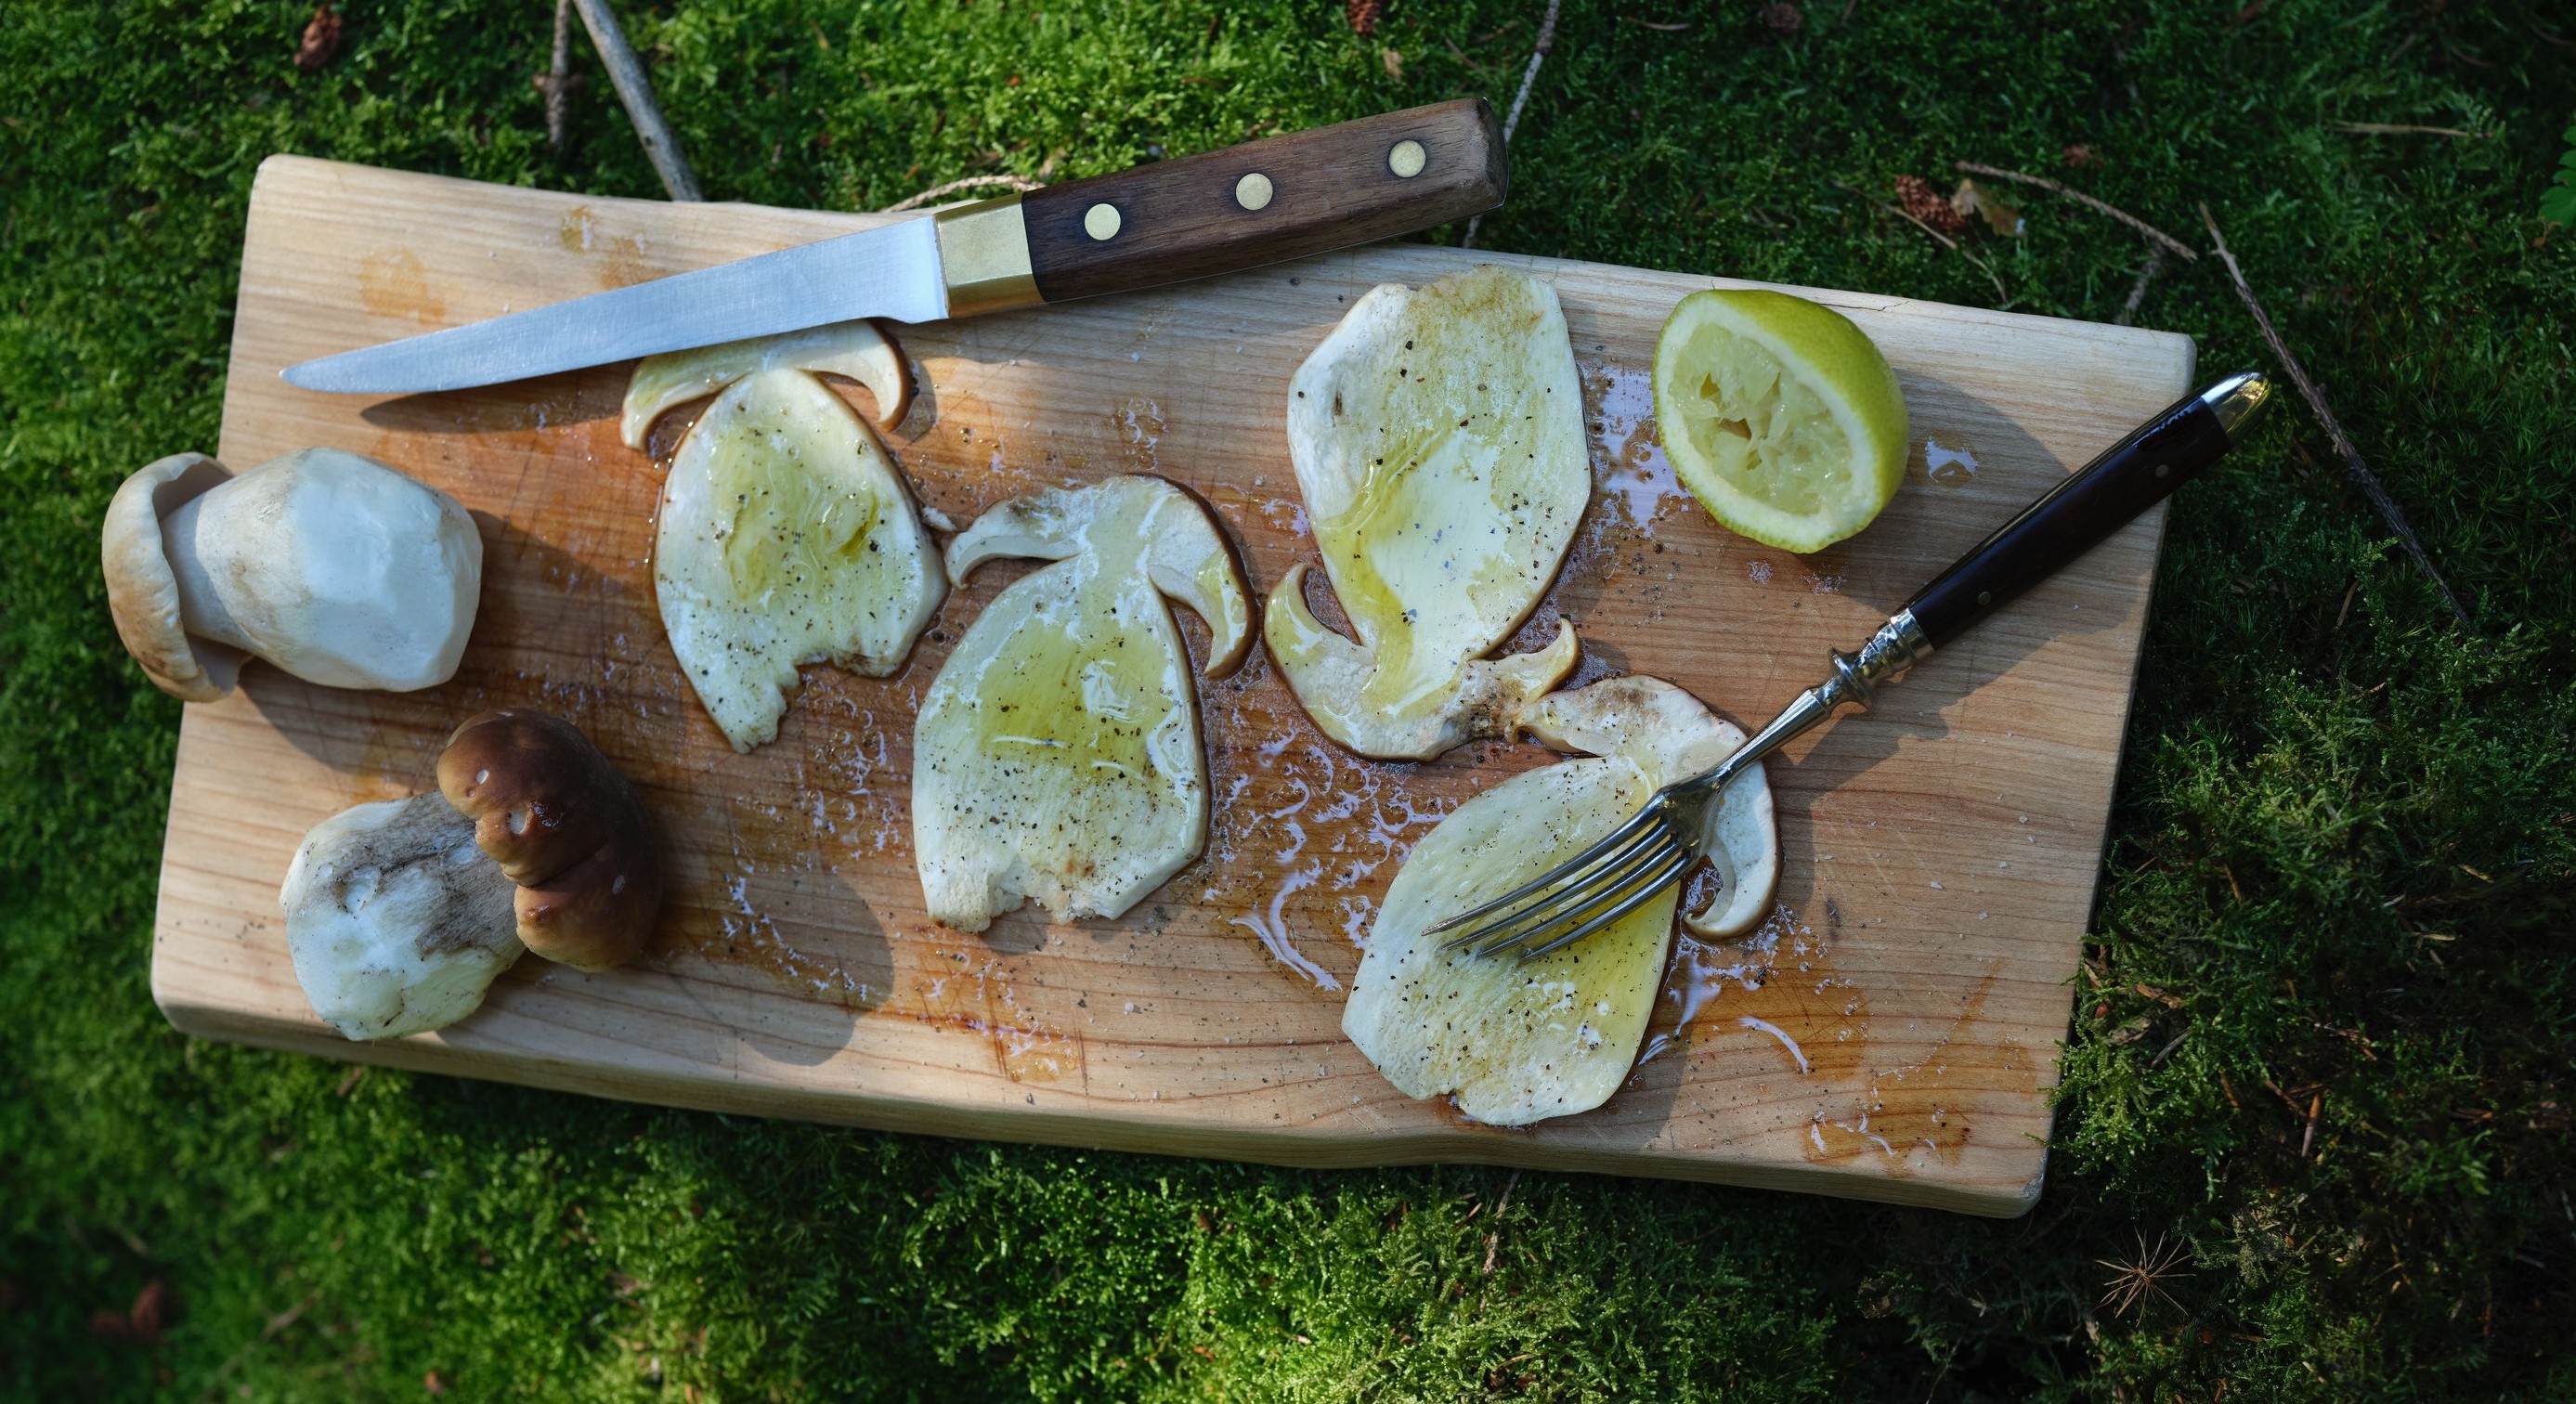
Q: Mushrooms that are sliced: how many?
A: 4